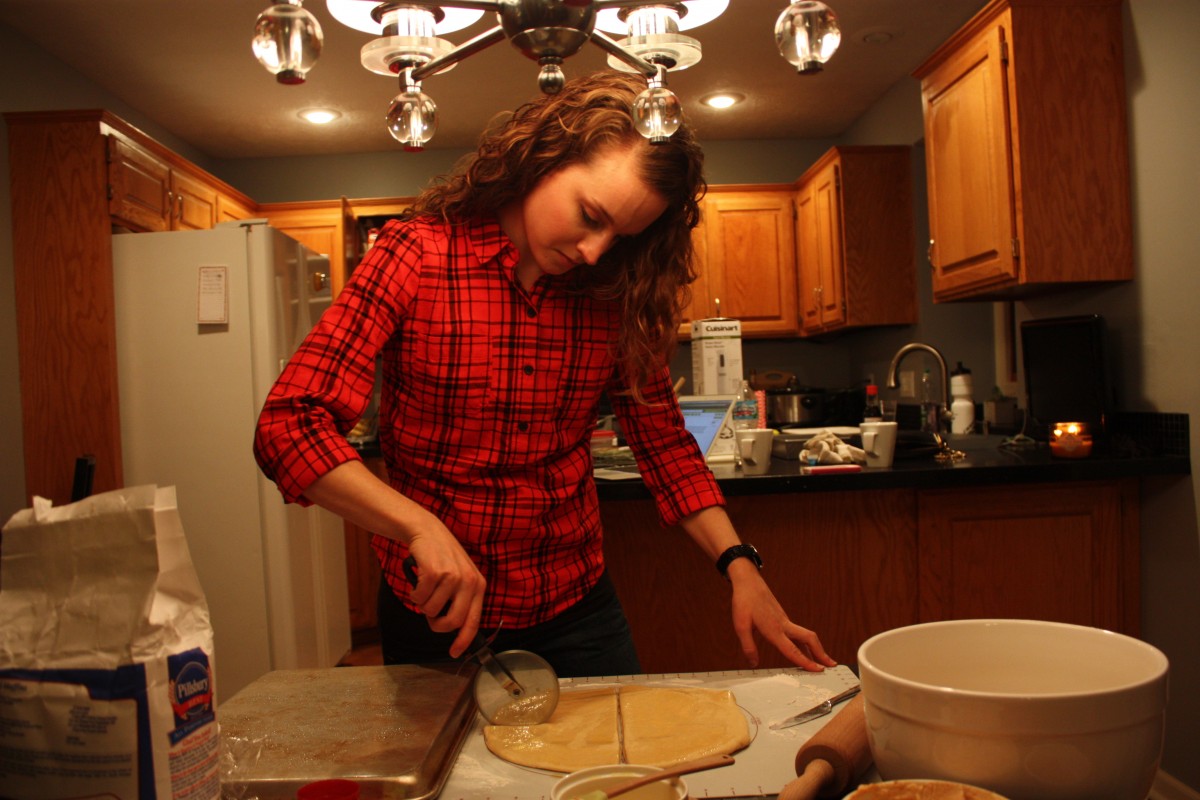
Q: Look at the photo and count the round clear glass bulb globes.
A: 4